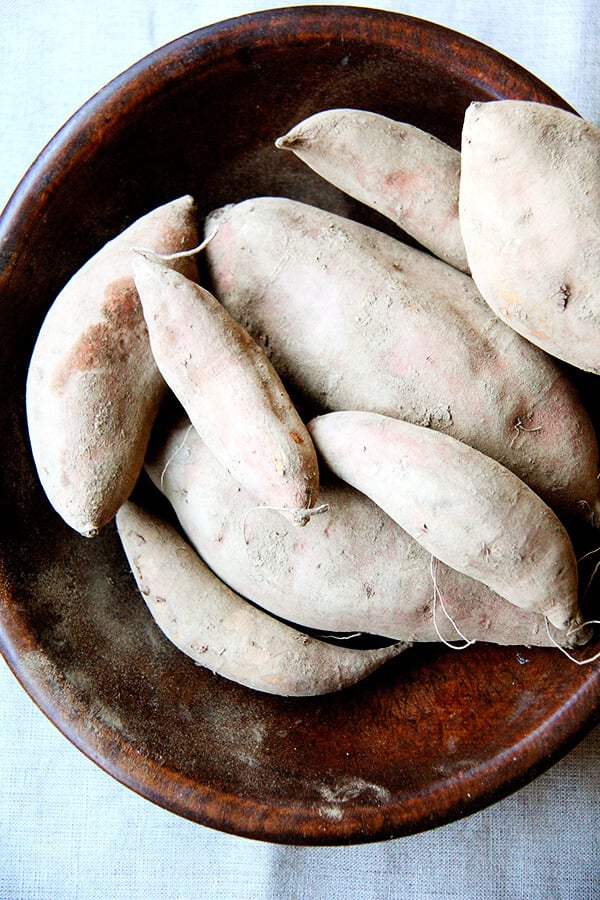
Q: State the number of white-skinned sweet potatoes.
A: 8